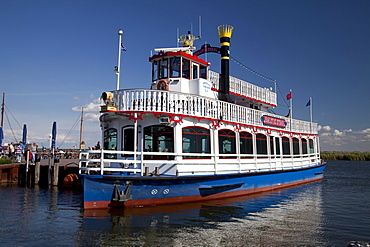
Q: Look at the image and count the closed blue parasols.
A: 3